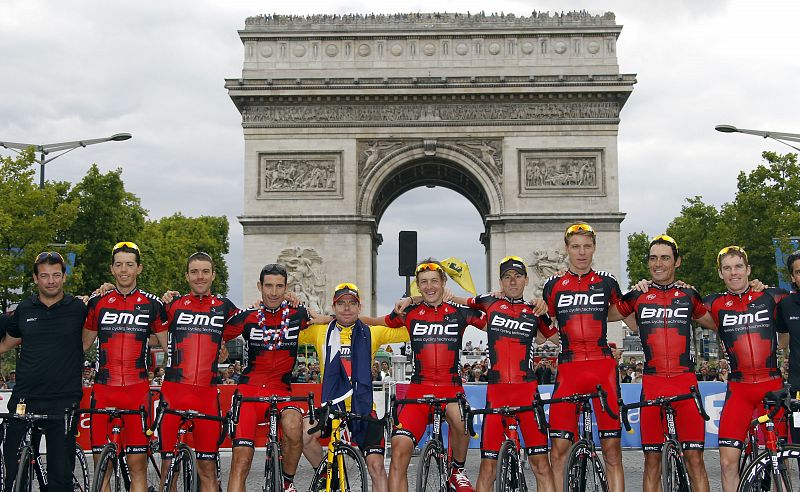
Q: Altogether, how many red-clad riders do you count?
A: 8